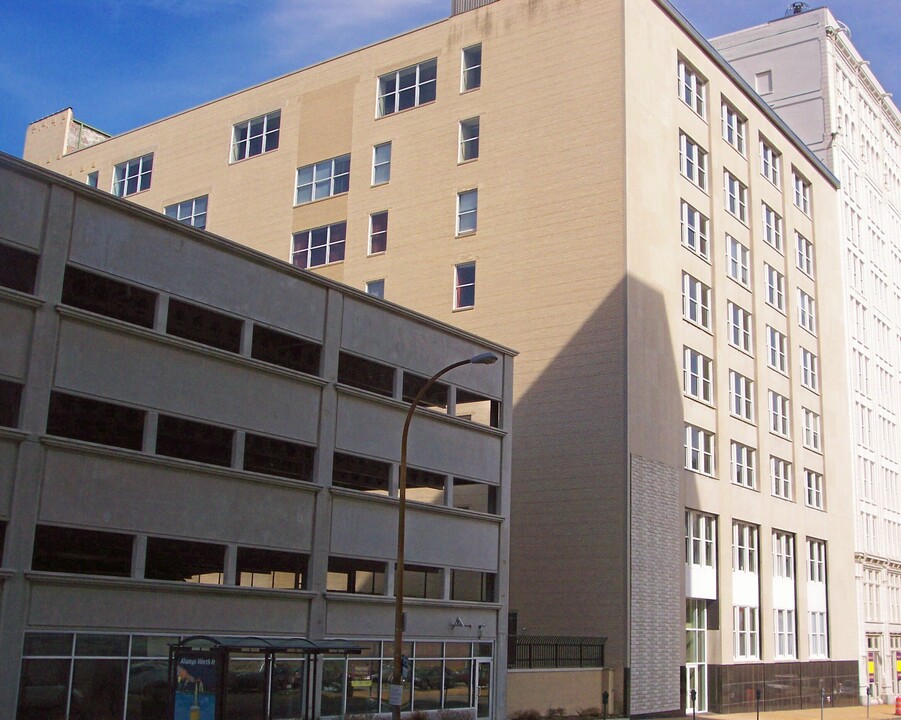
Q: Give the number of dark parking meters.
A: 5